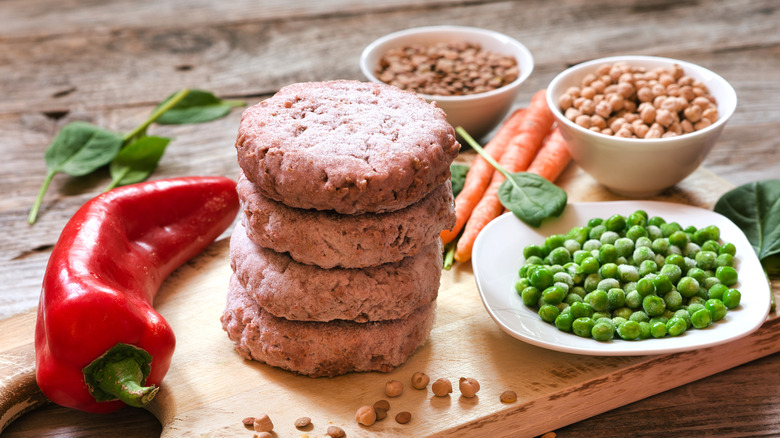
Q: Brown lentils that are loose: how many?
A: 7